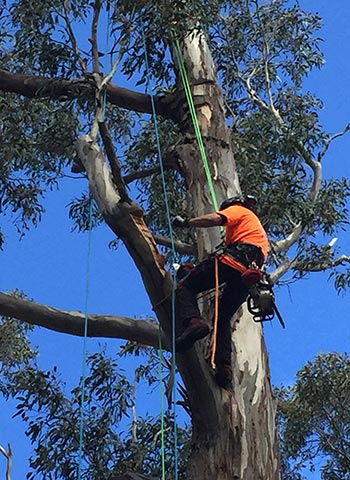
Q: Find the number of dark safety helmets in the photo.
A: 1